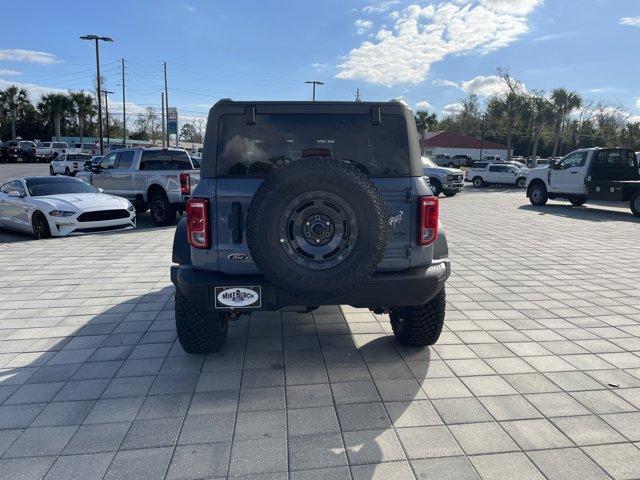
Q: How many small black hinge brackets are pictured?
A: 2